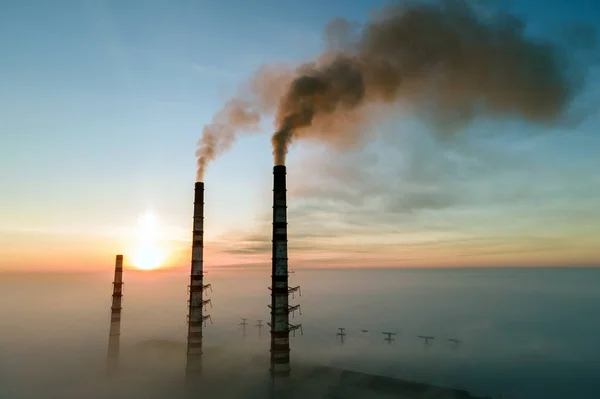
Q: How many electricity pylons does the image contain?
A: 7